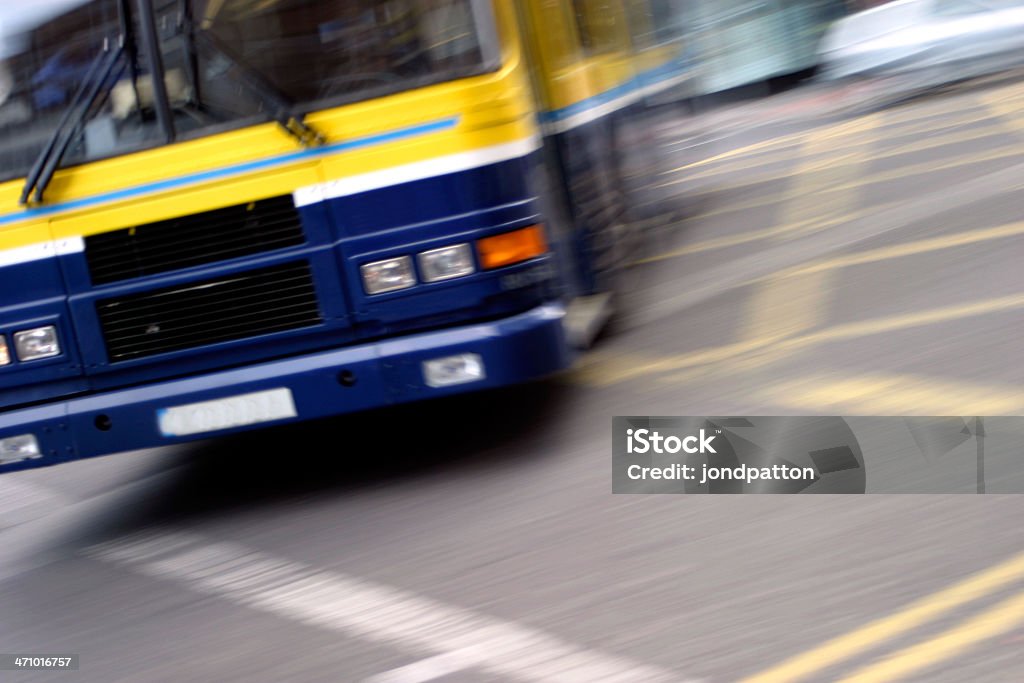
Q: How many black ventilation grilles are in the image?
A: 2